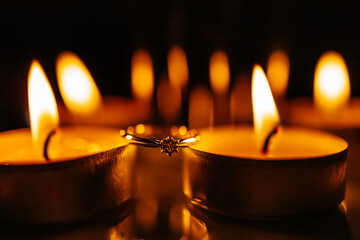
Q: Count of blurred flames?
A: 6